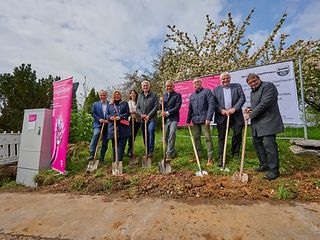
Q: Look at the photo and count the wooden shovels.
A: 8